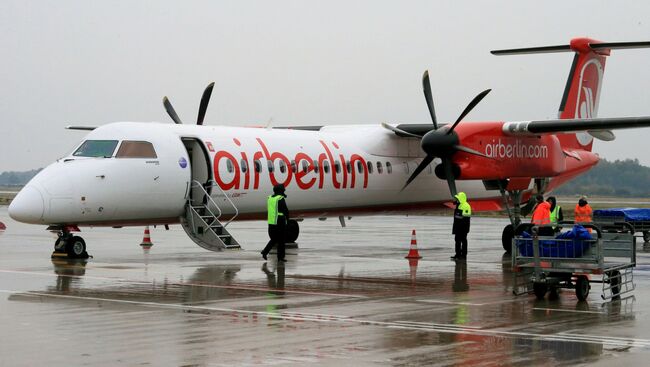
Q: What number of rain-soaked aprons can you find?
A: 1